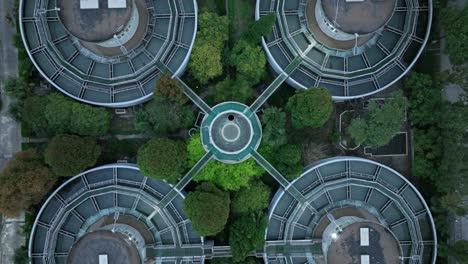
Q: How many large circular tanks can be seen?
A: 4